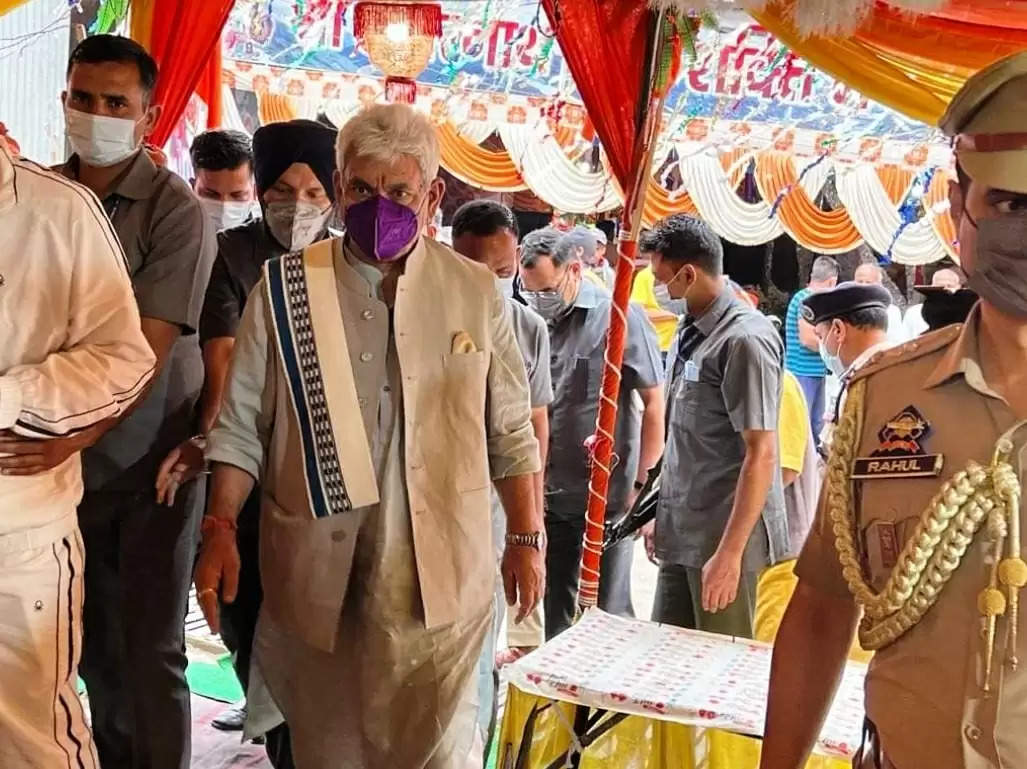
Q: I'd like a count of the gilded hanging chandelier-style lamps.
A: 1